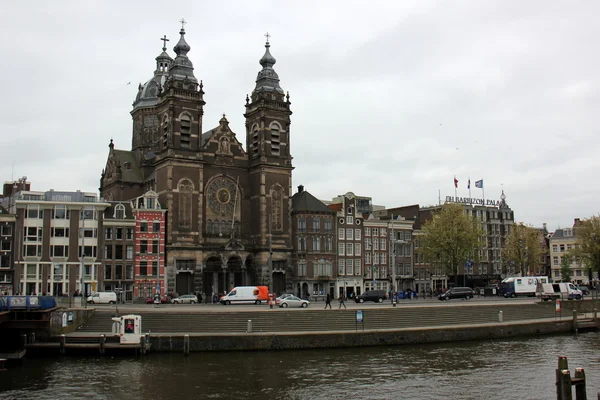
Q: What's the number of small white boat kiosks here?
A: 1